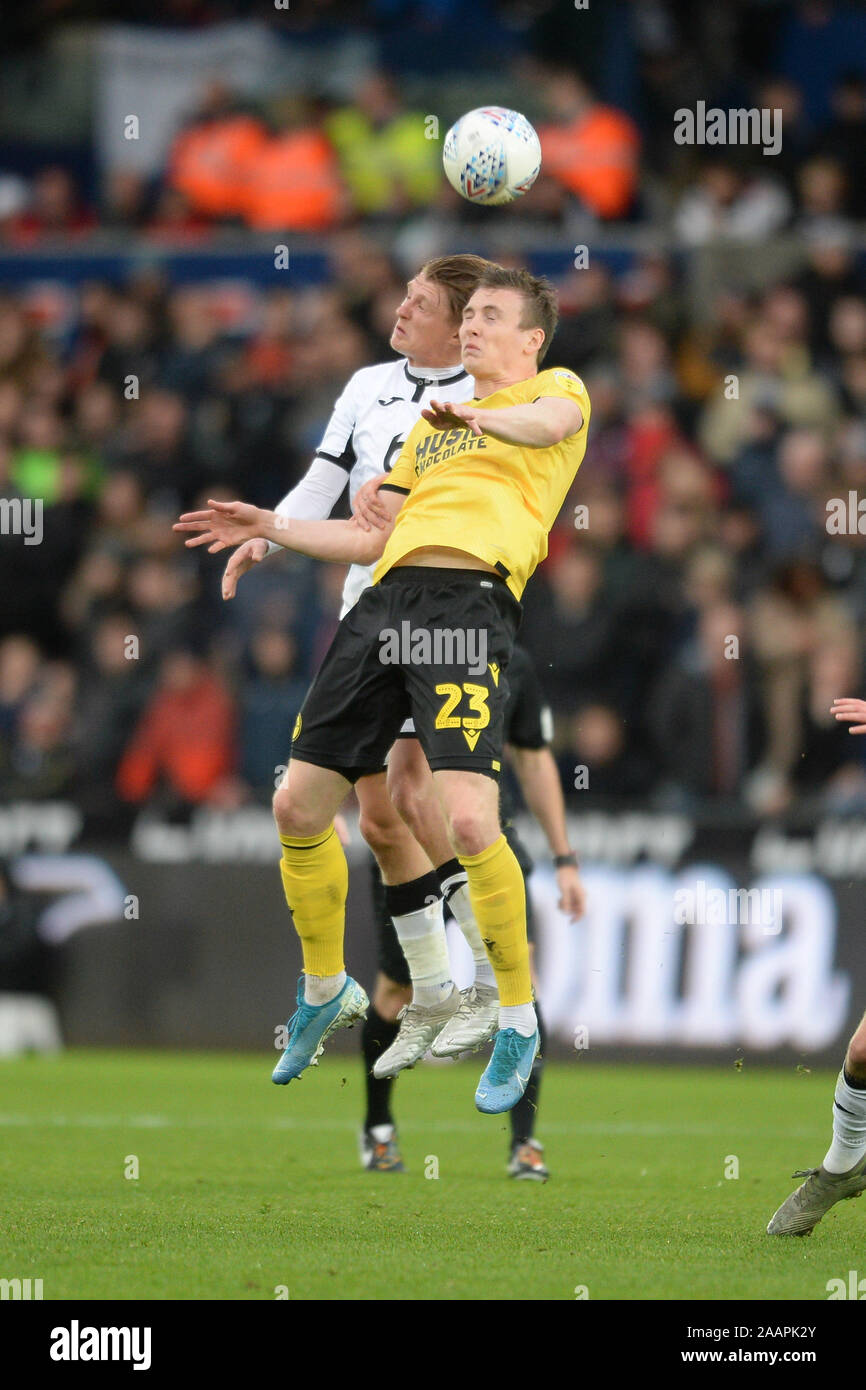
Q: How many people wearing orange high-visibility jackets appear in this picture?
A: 3